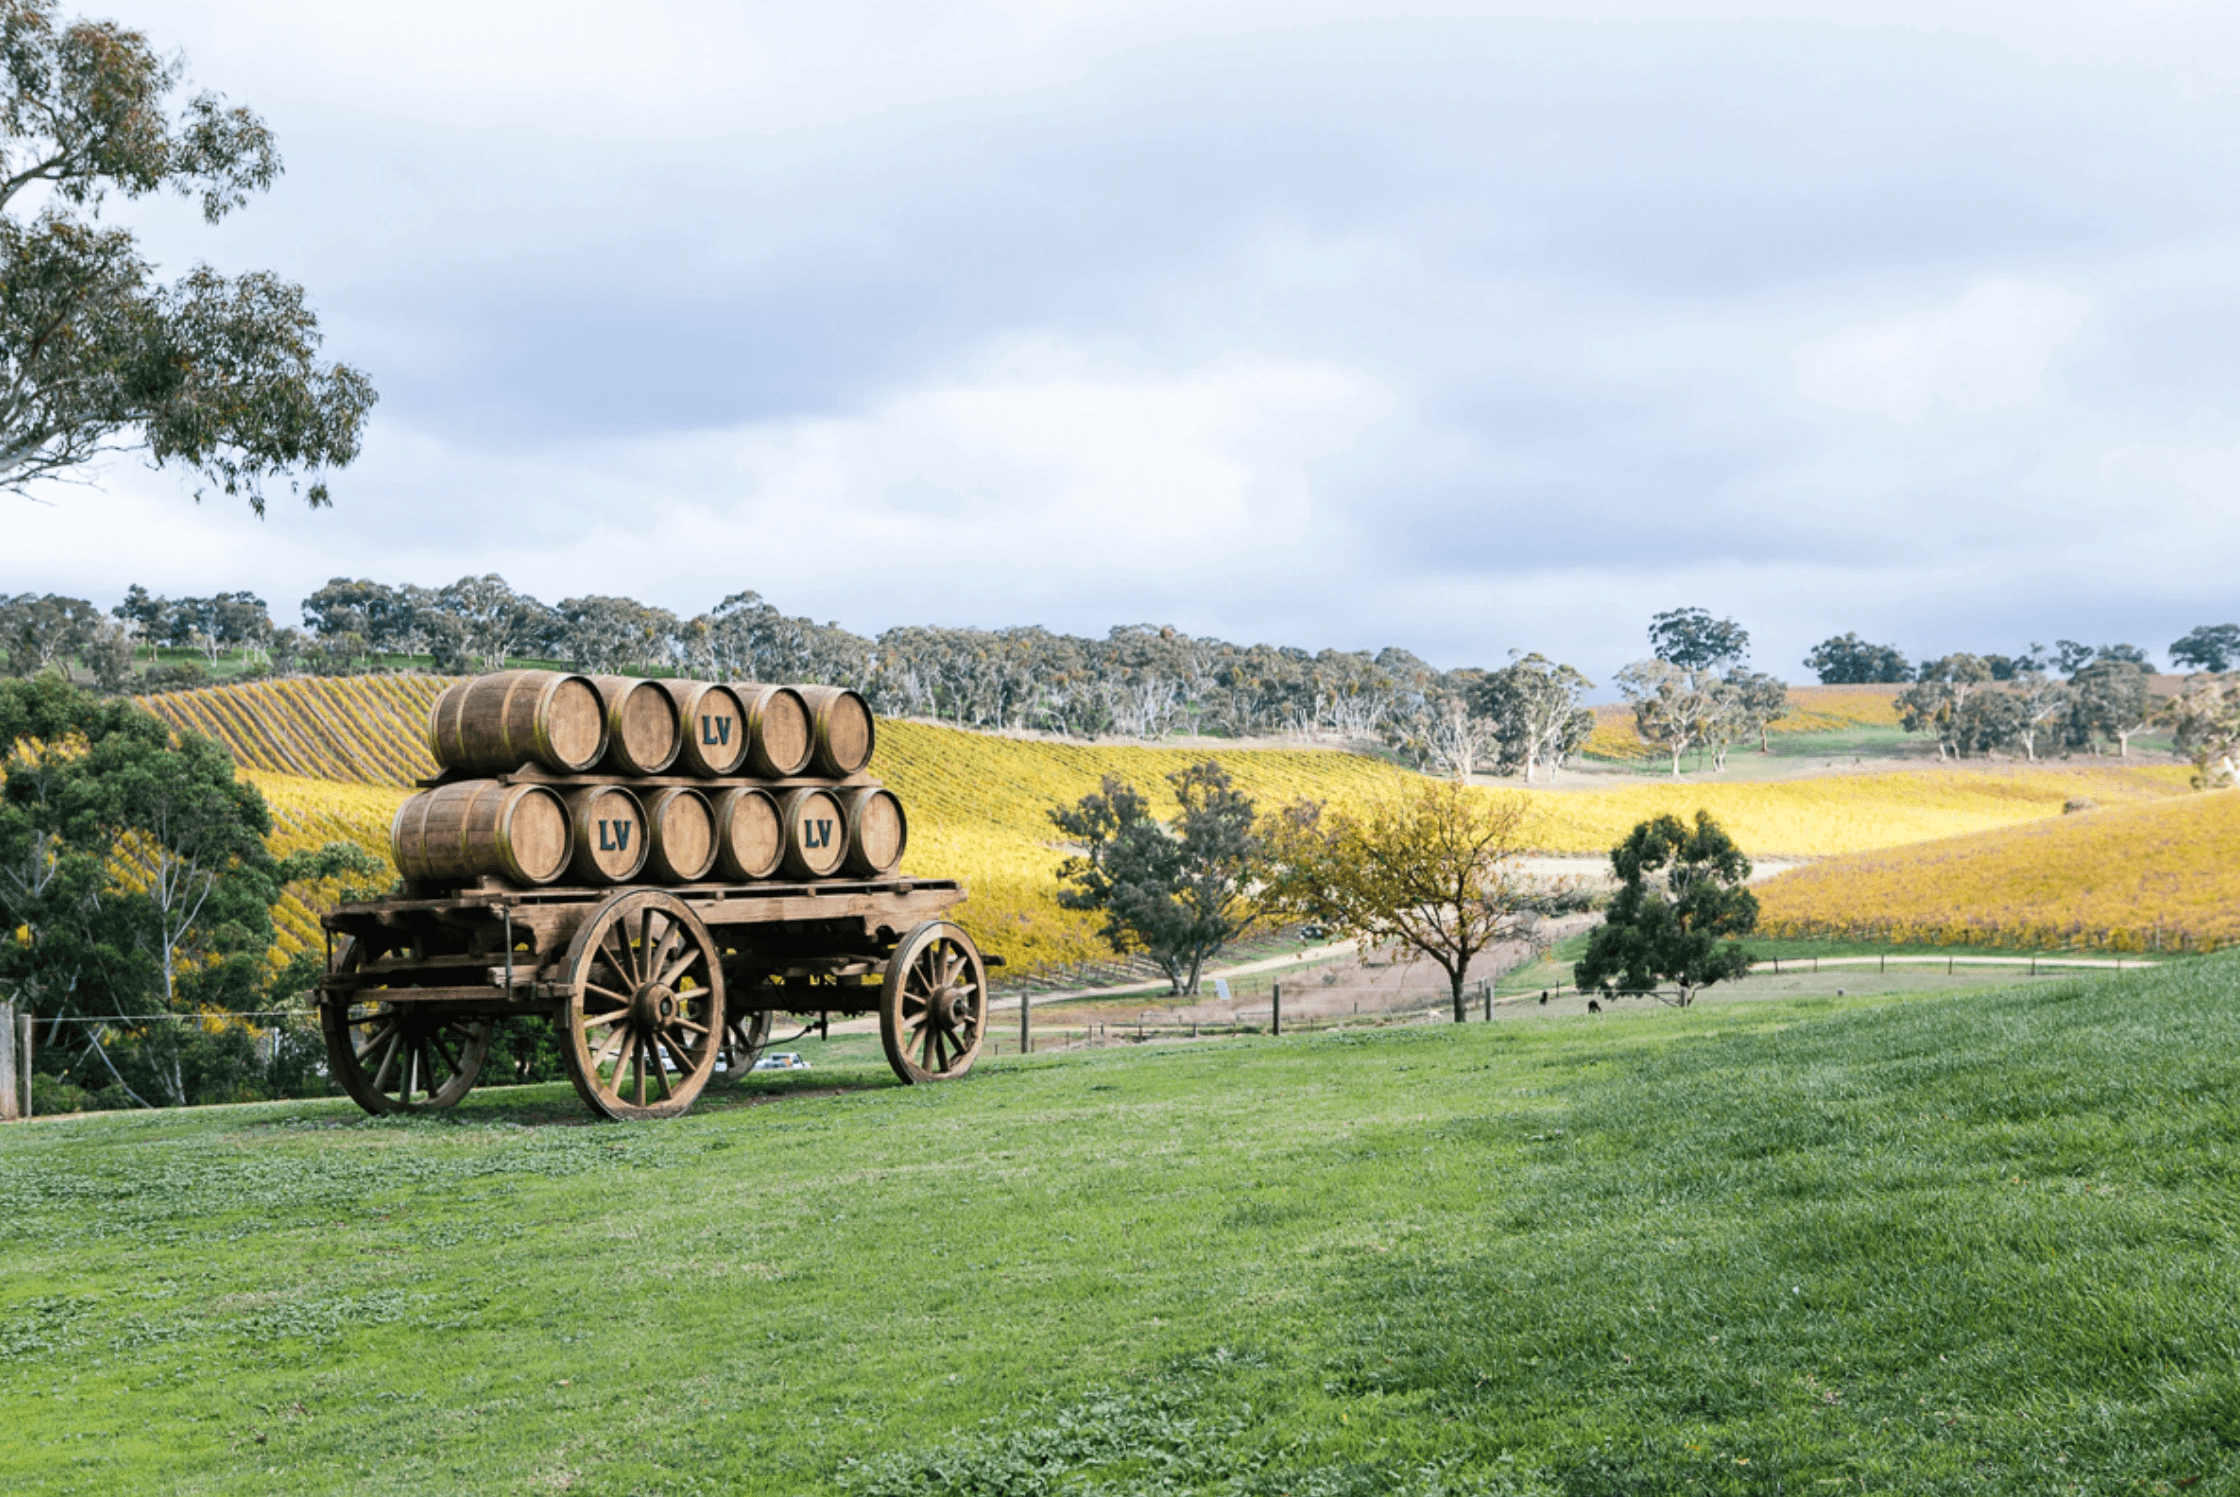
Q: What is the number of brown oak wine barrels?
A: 11